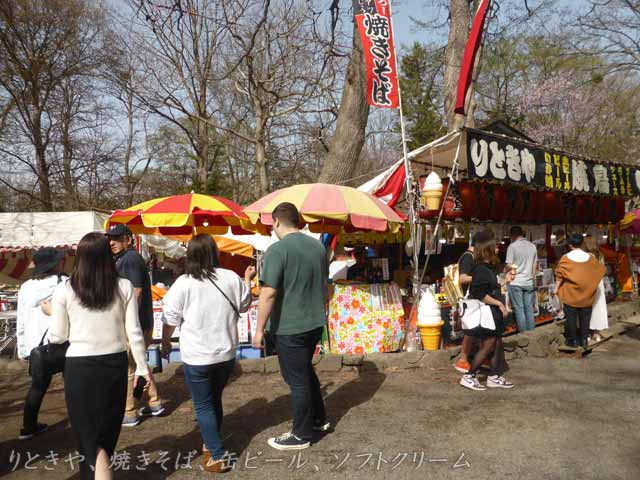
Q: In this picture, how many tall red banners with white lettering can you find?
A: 1